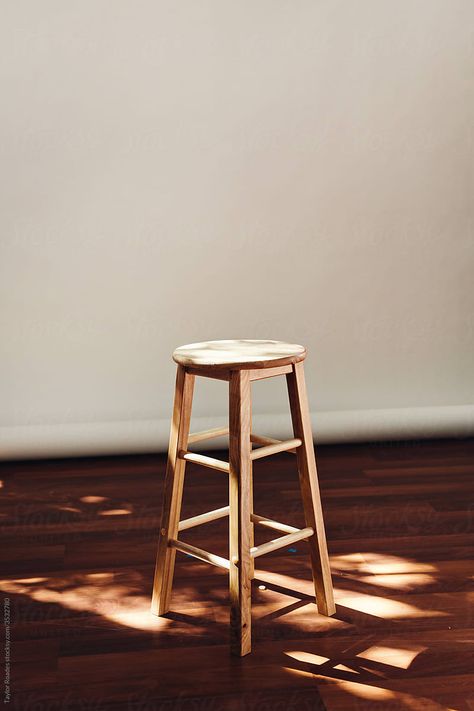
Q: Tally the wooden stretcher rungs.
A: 8